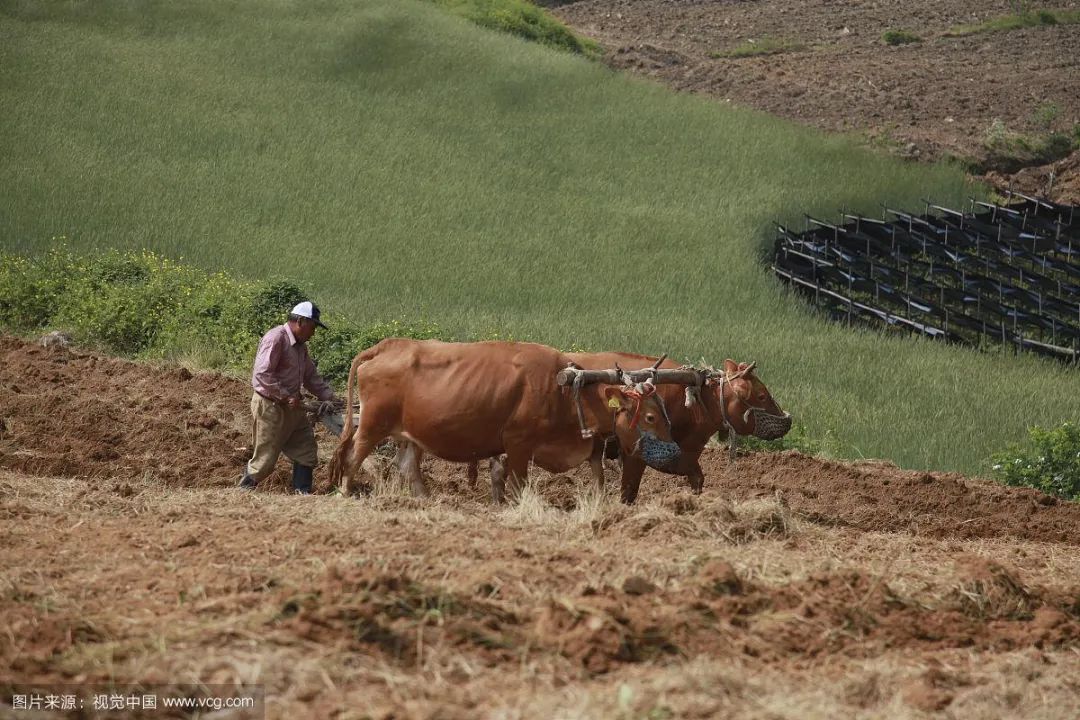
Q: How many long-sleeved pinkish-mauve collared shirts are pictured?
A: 1